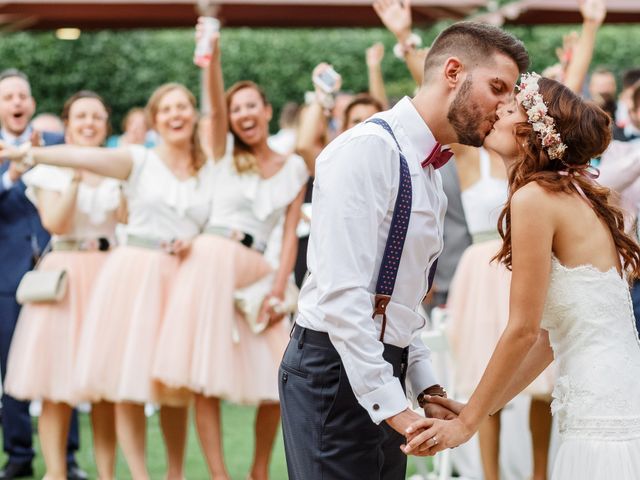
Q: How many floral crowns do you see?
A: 1